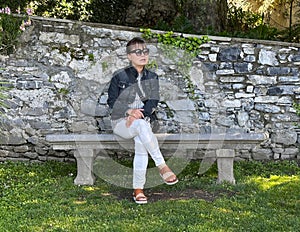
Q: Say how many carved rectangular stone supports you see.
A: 2